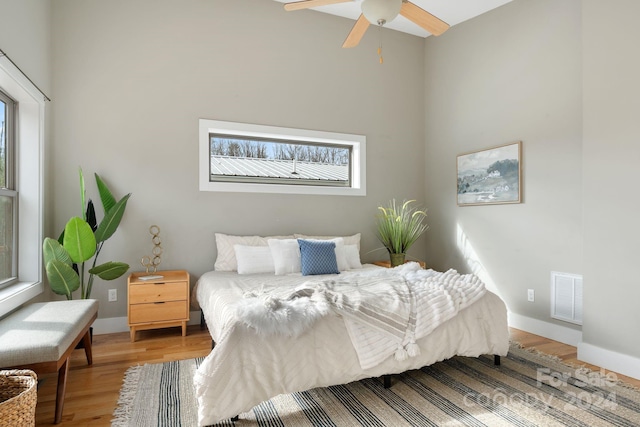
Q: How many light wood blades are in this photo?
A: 3